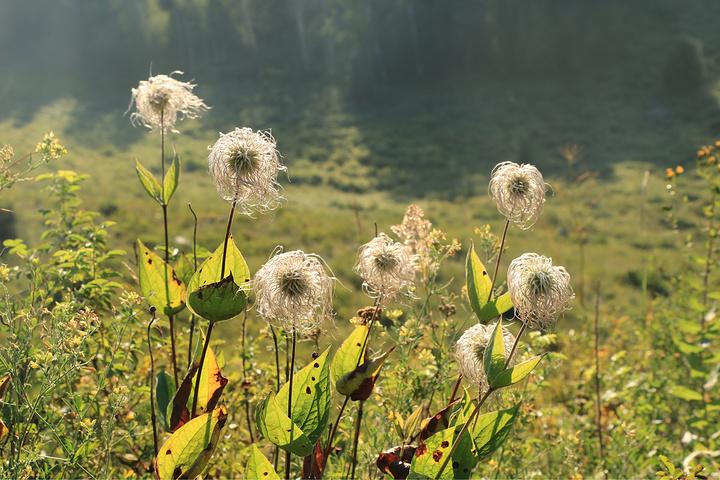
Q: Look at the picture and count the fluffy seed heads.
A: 7